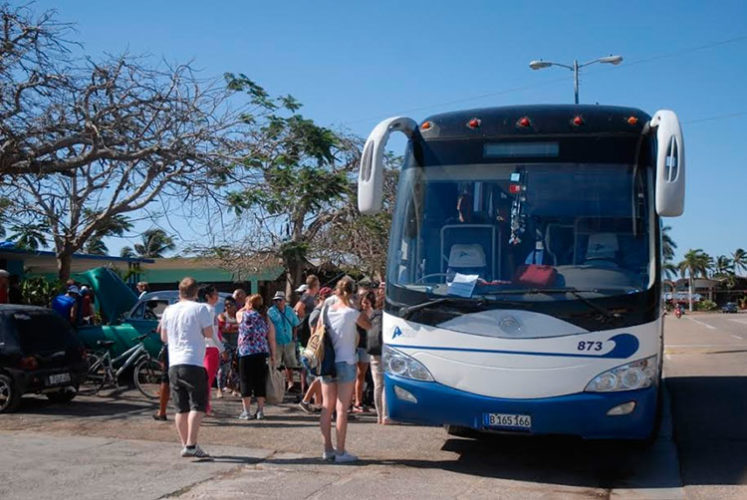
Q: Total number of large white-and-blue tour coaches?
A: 1